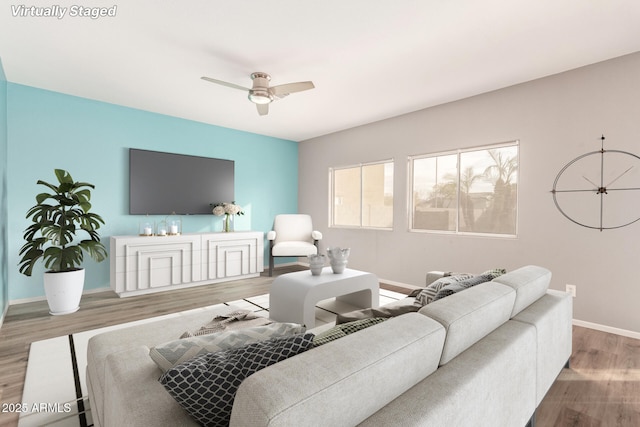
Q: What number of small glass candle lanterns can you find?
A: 3